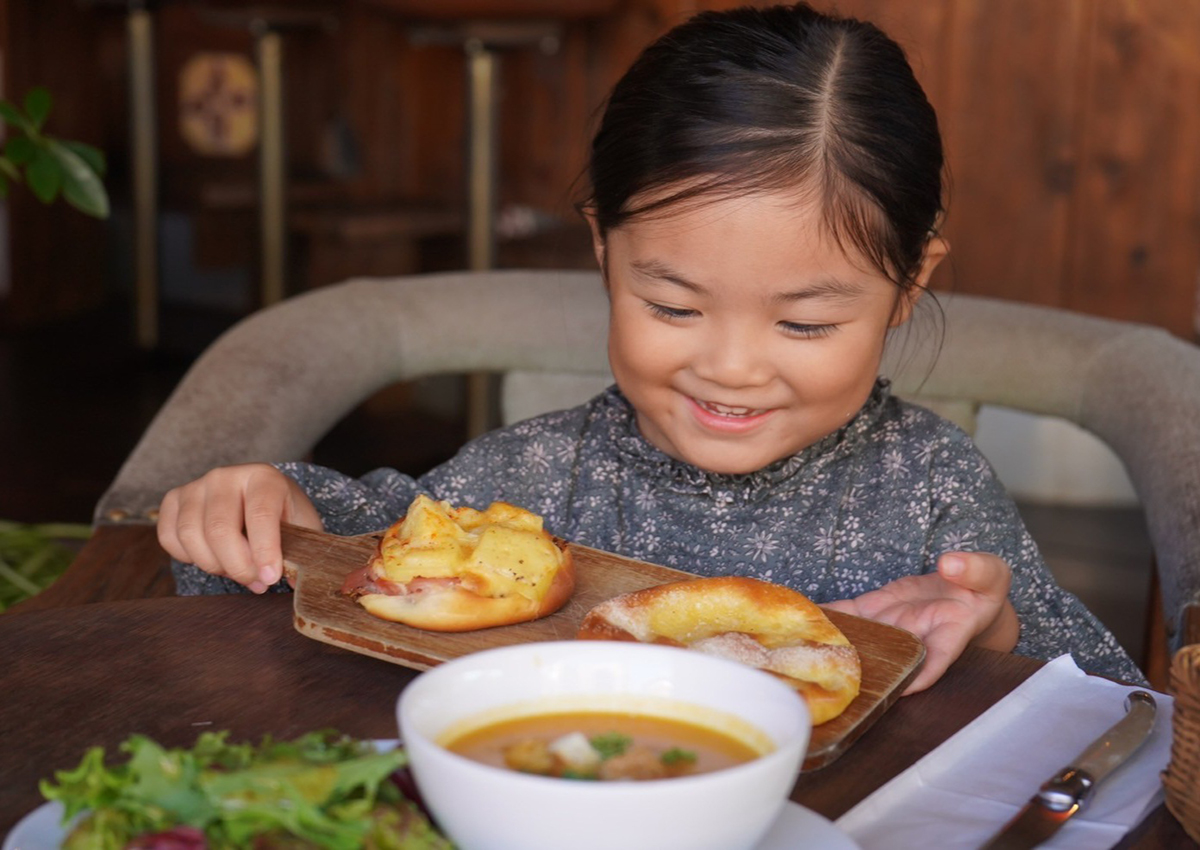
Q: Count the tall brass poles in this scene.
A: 3